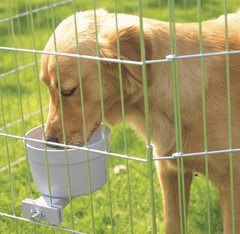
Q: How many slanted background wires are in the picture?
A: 4